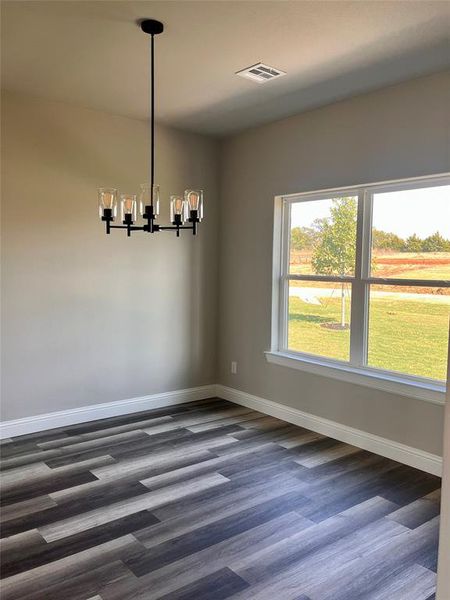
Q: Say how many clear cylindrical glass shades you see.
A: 5